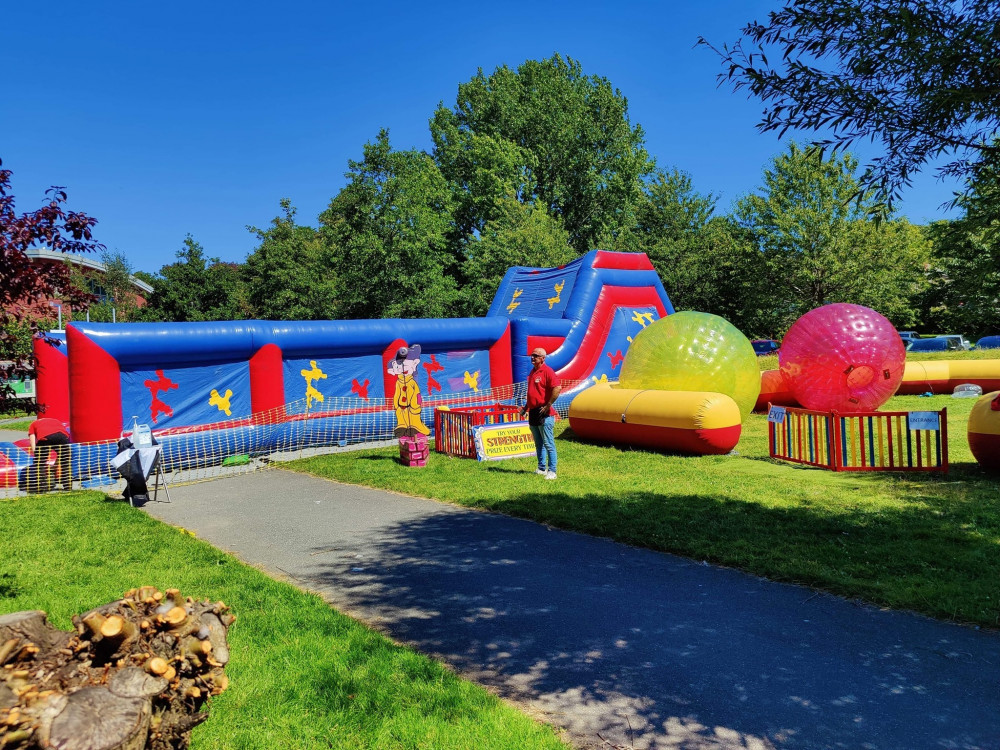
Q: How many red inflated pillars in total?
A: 5